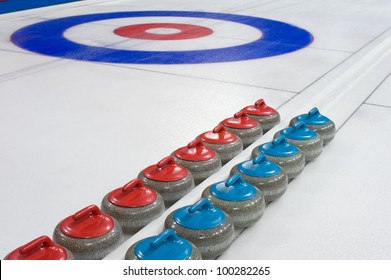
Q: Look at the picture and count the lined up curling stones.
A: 15